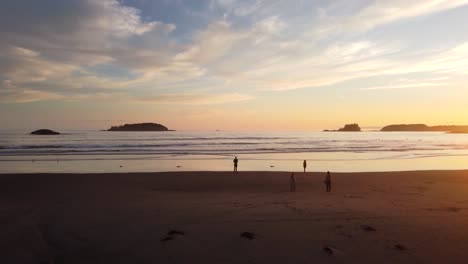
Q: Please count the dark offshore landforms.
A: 4